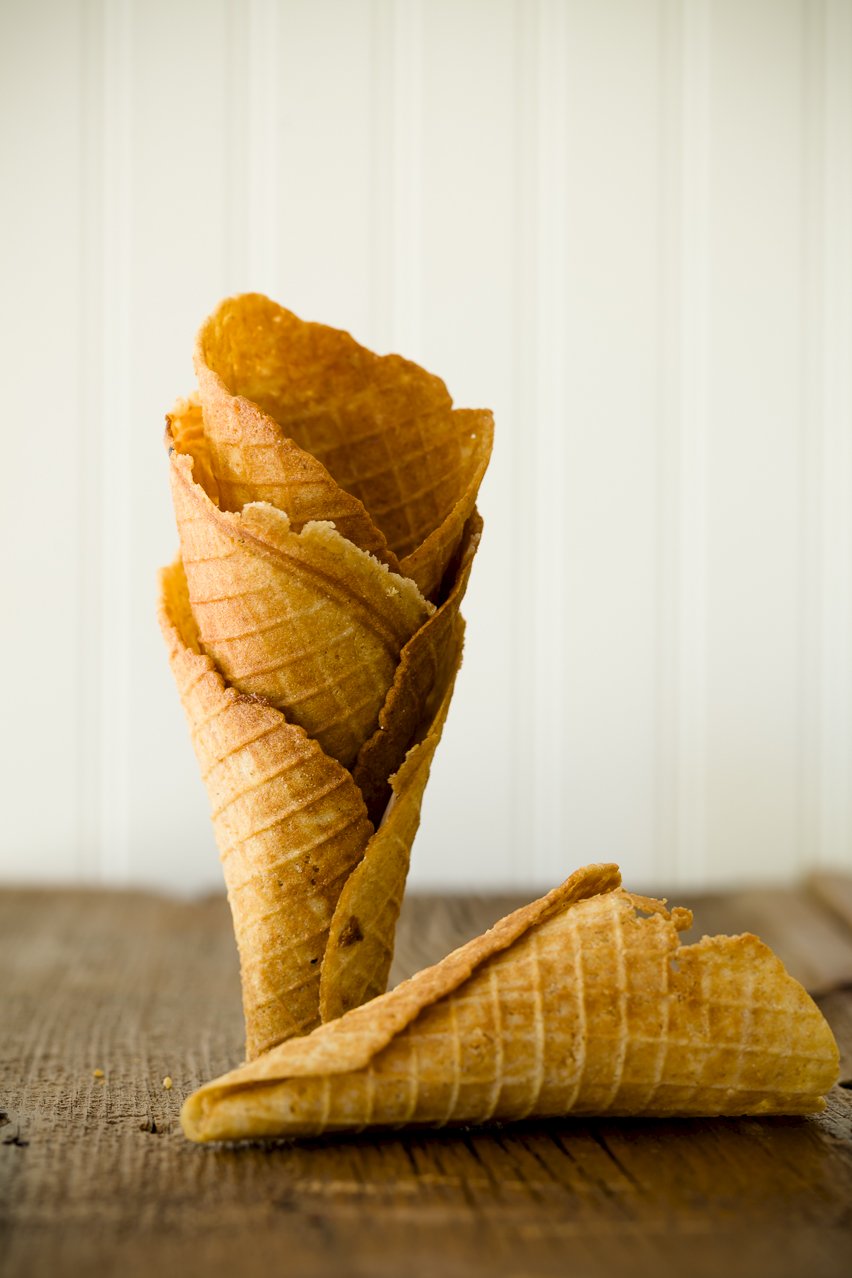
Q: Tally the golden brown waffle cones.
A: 4